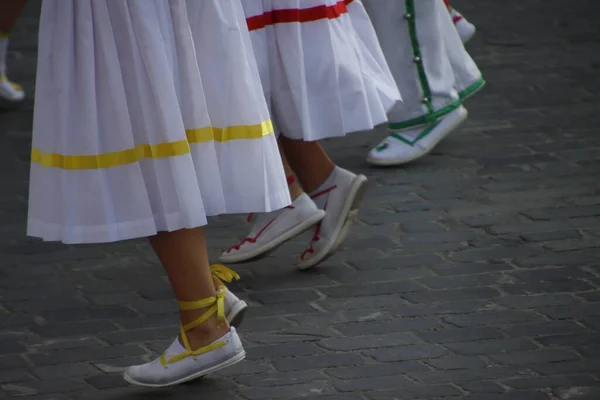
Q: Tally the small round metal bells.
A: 3